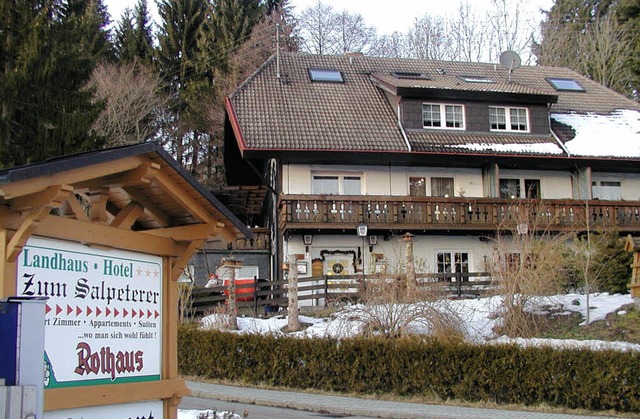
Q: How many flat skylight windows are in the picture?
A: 4